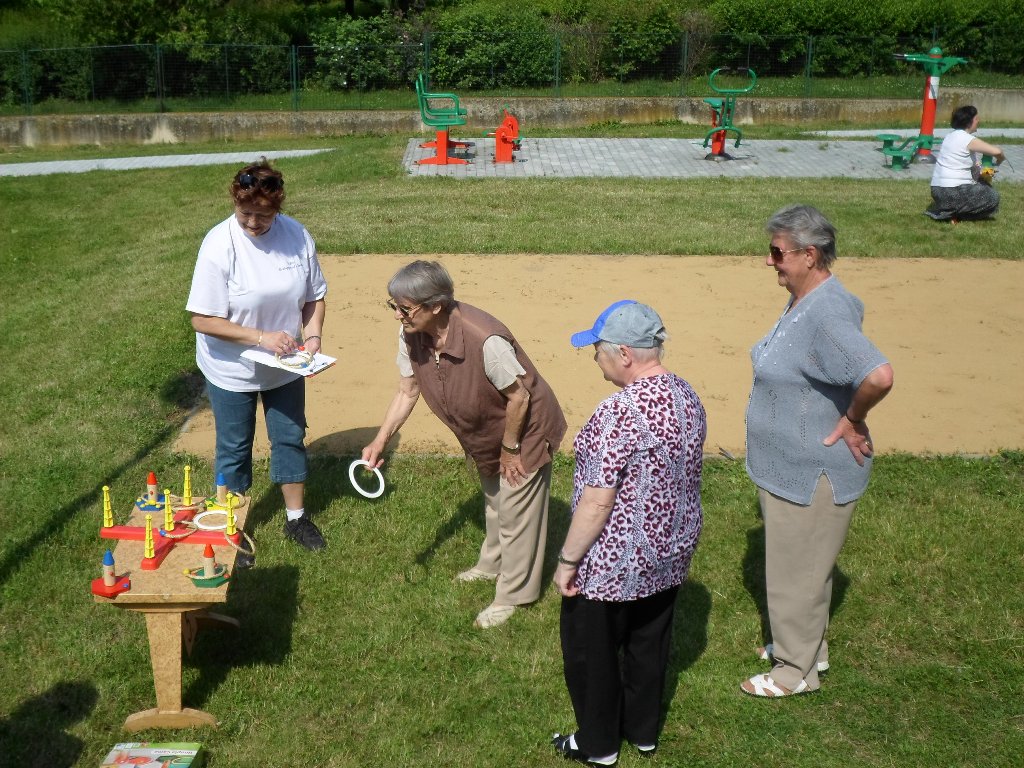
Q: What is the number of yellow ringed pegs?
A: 5